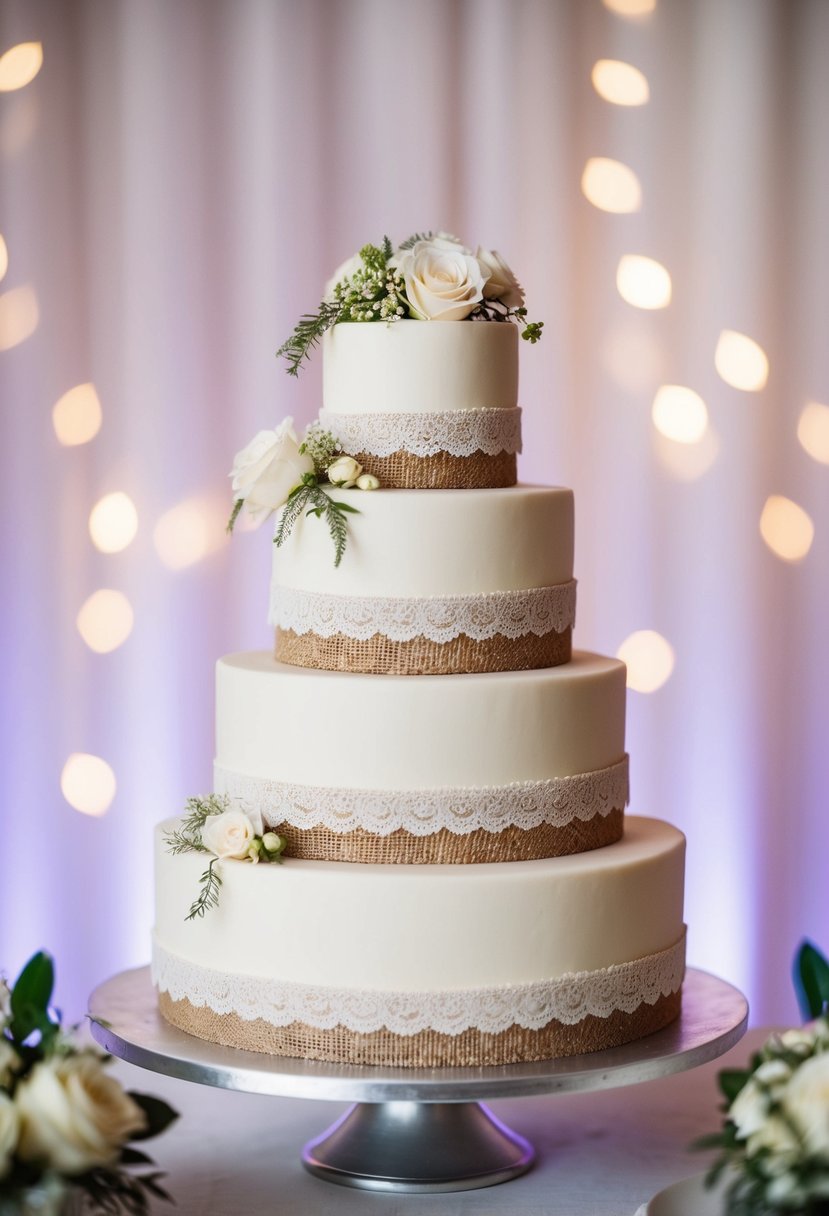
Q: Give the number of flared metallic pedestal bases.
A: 1